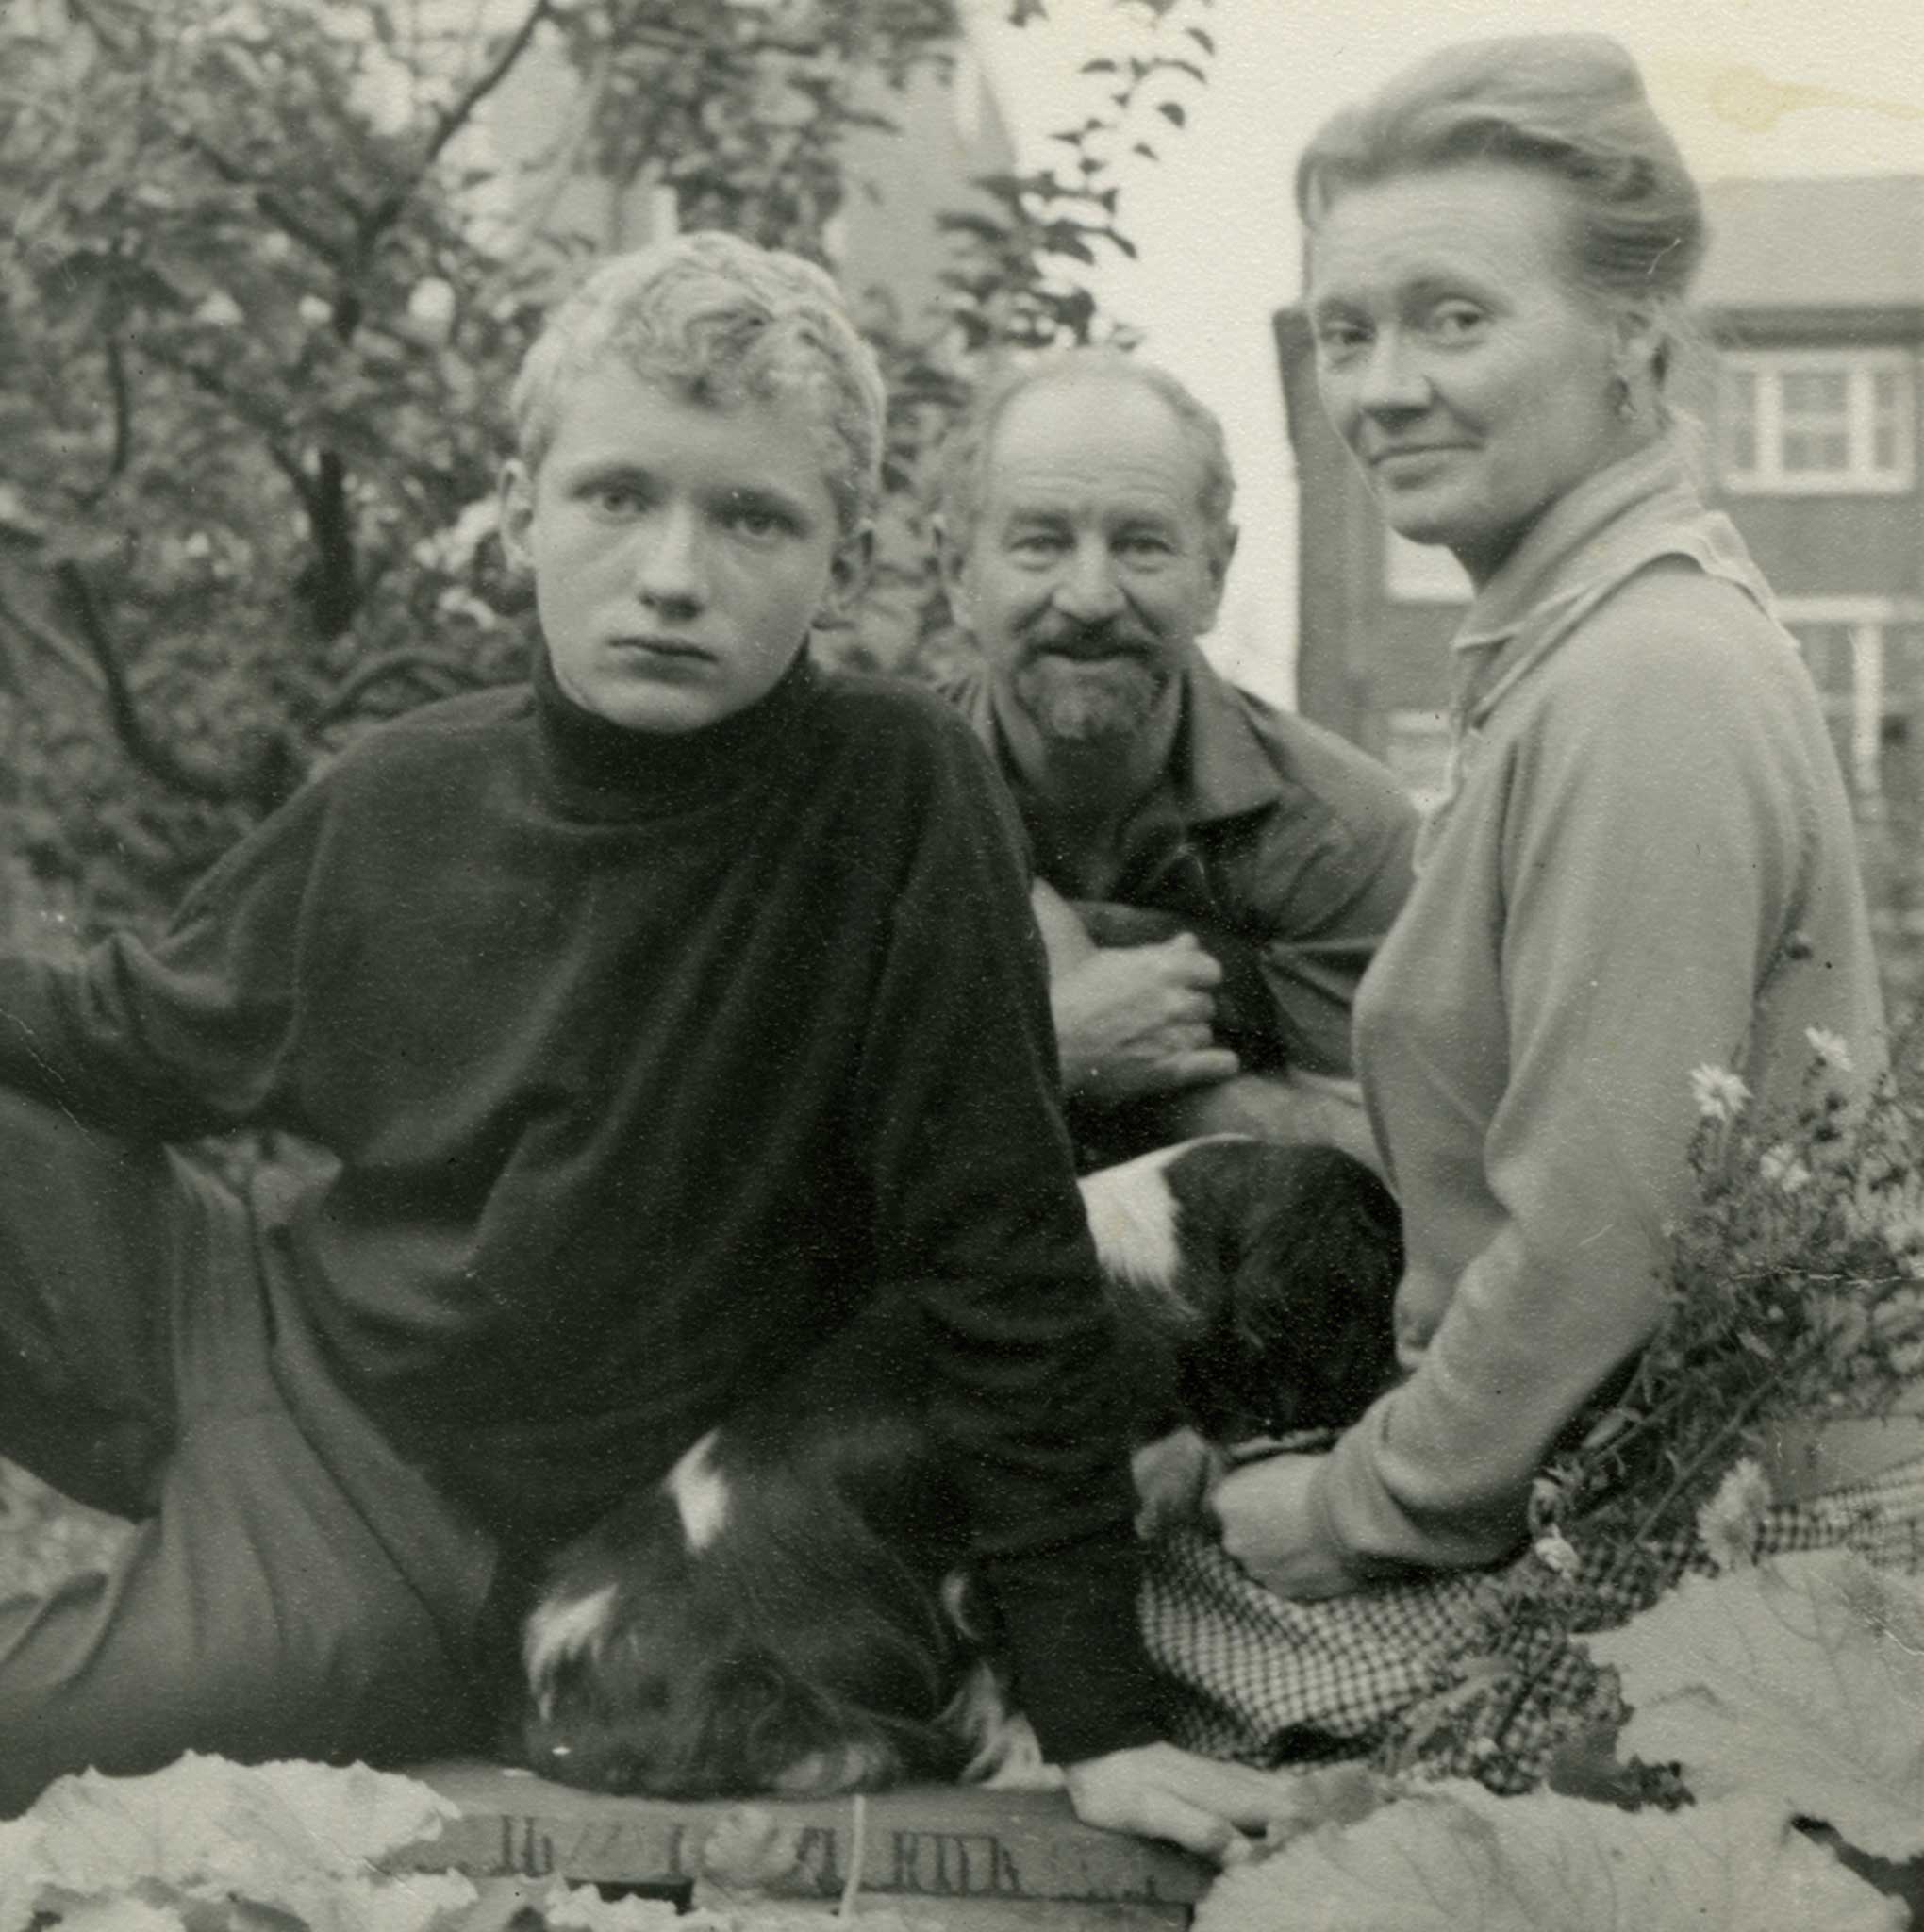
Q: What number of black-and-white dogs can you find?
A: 1